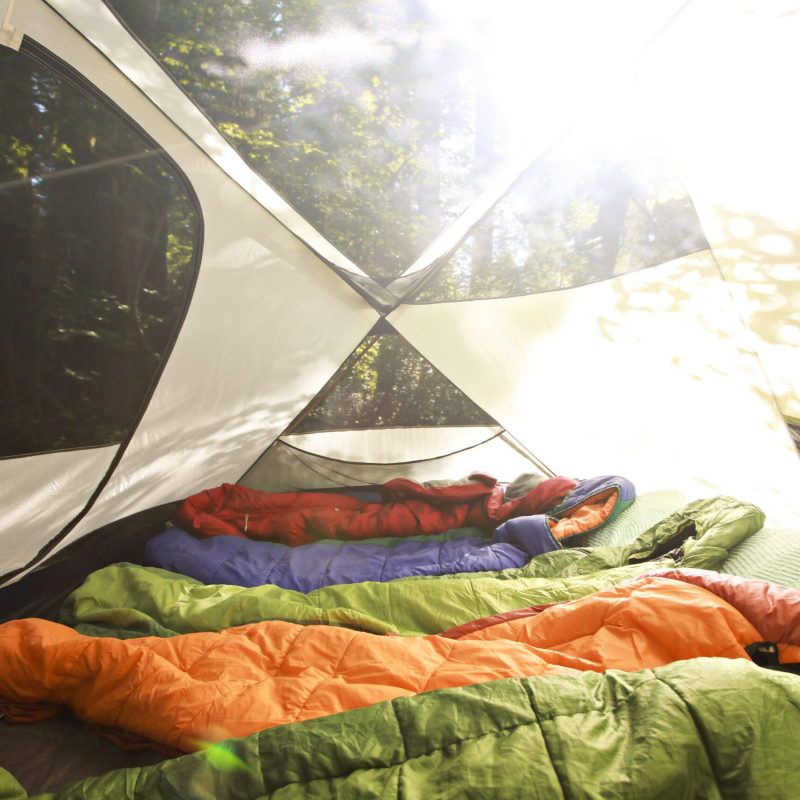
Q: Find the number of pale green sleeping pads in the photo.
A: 2